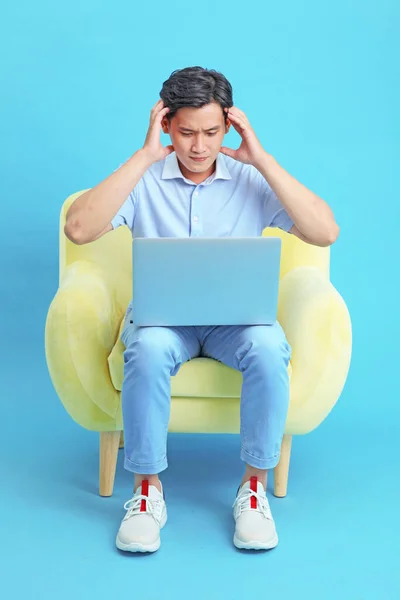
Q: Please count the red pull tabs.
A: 2